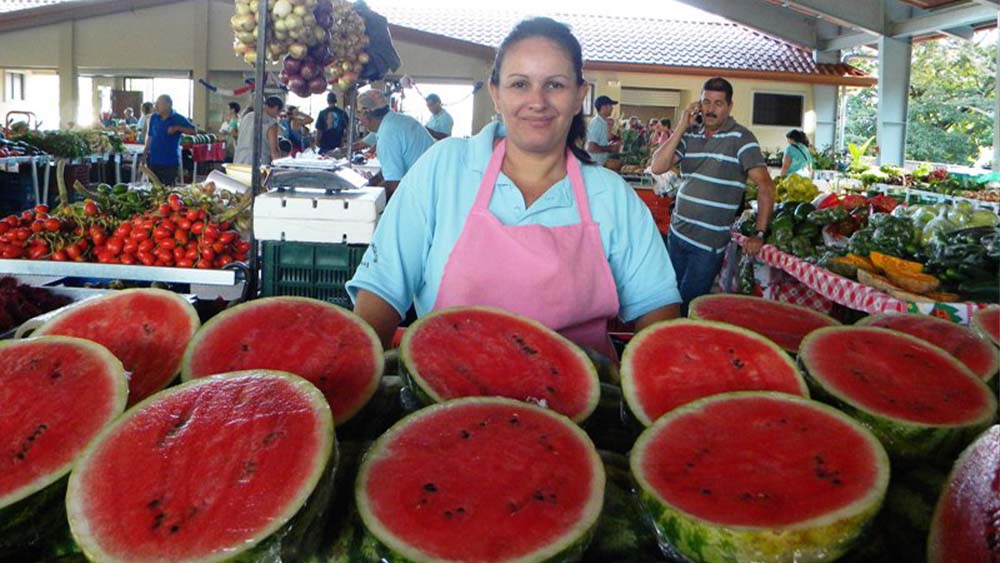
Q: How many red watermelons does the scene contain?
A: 13